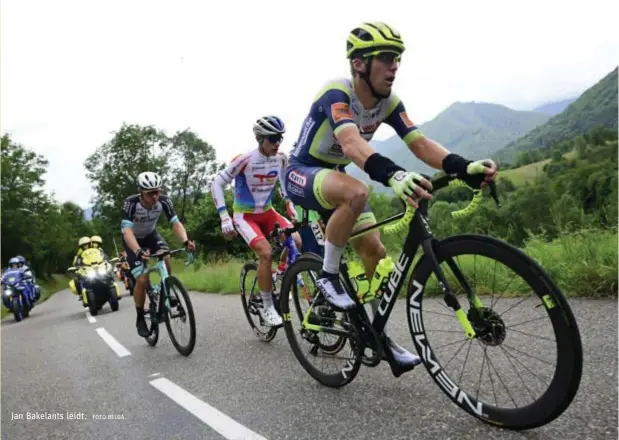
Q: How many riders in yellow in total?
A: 2